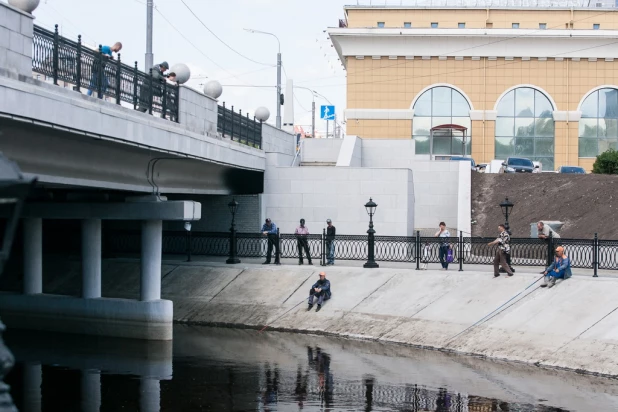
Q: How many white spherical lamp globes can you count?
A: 4